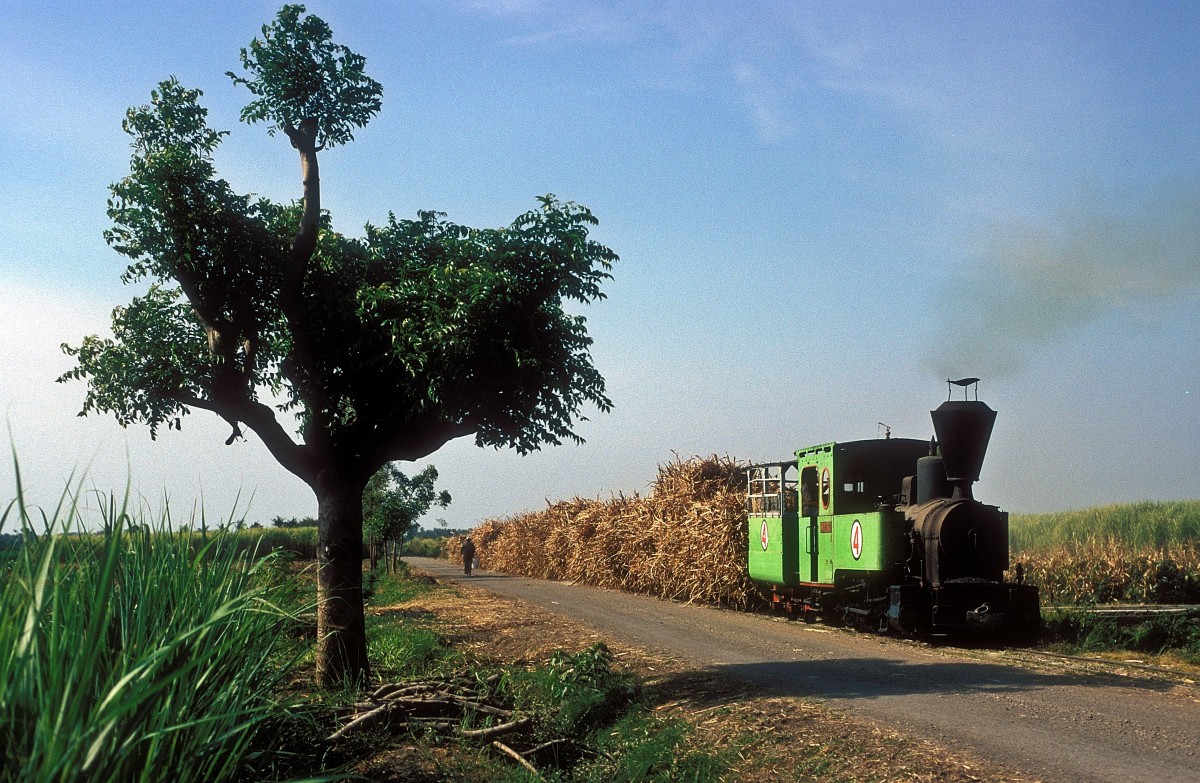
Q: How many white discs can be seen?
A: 2